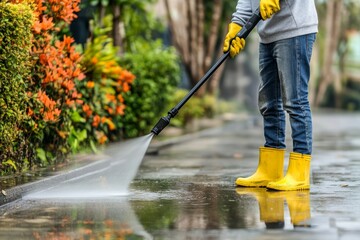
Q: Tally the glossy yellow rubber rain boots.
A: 2